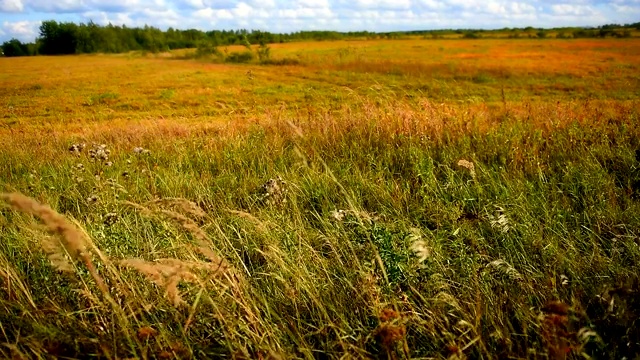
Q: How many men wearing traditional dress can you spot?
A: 0